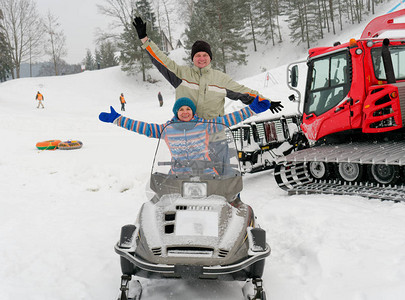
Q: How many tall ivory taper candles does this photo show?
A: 0